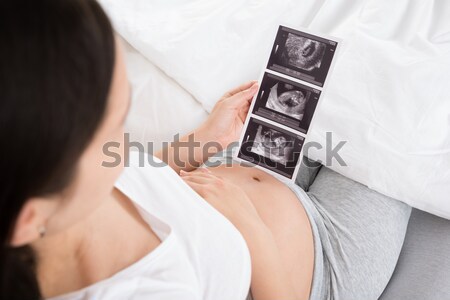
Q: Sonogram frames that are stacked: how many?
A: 3